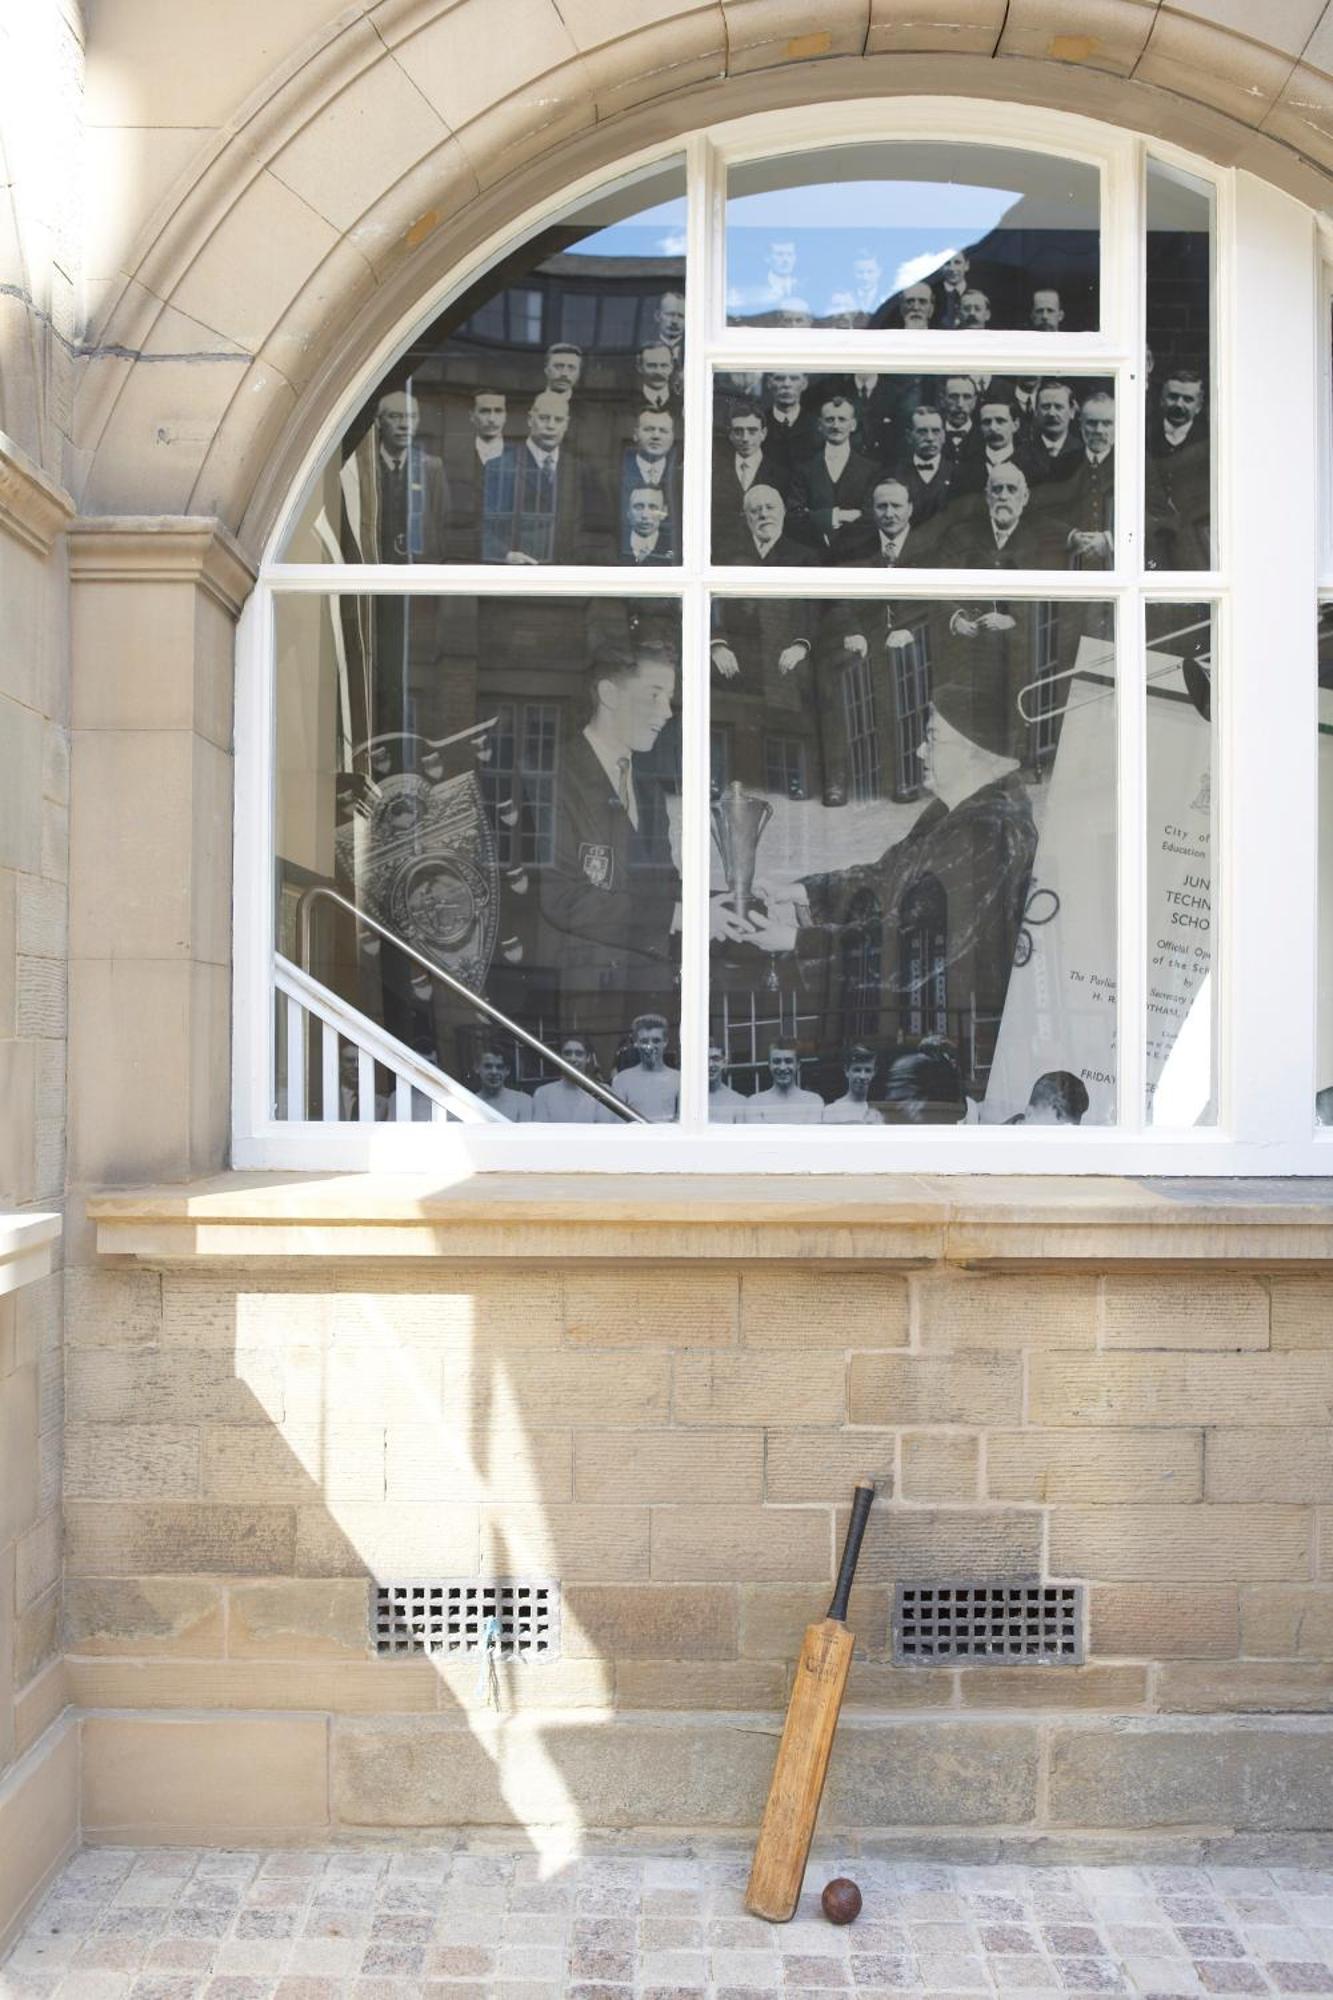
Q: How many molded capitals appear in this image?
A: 2